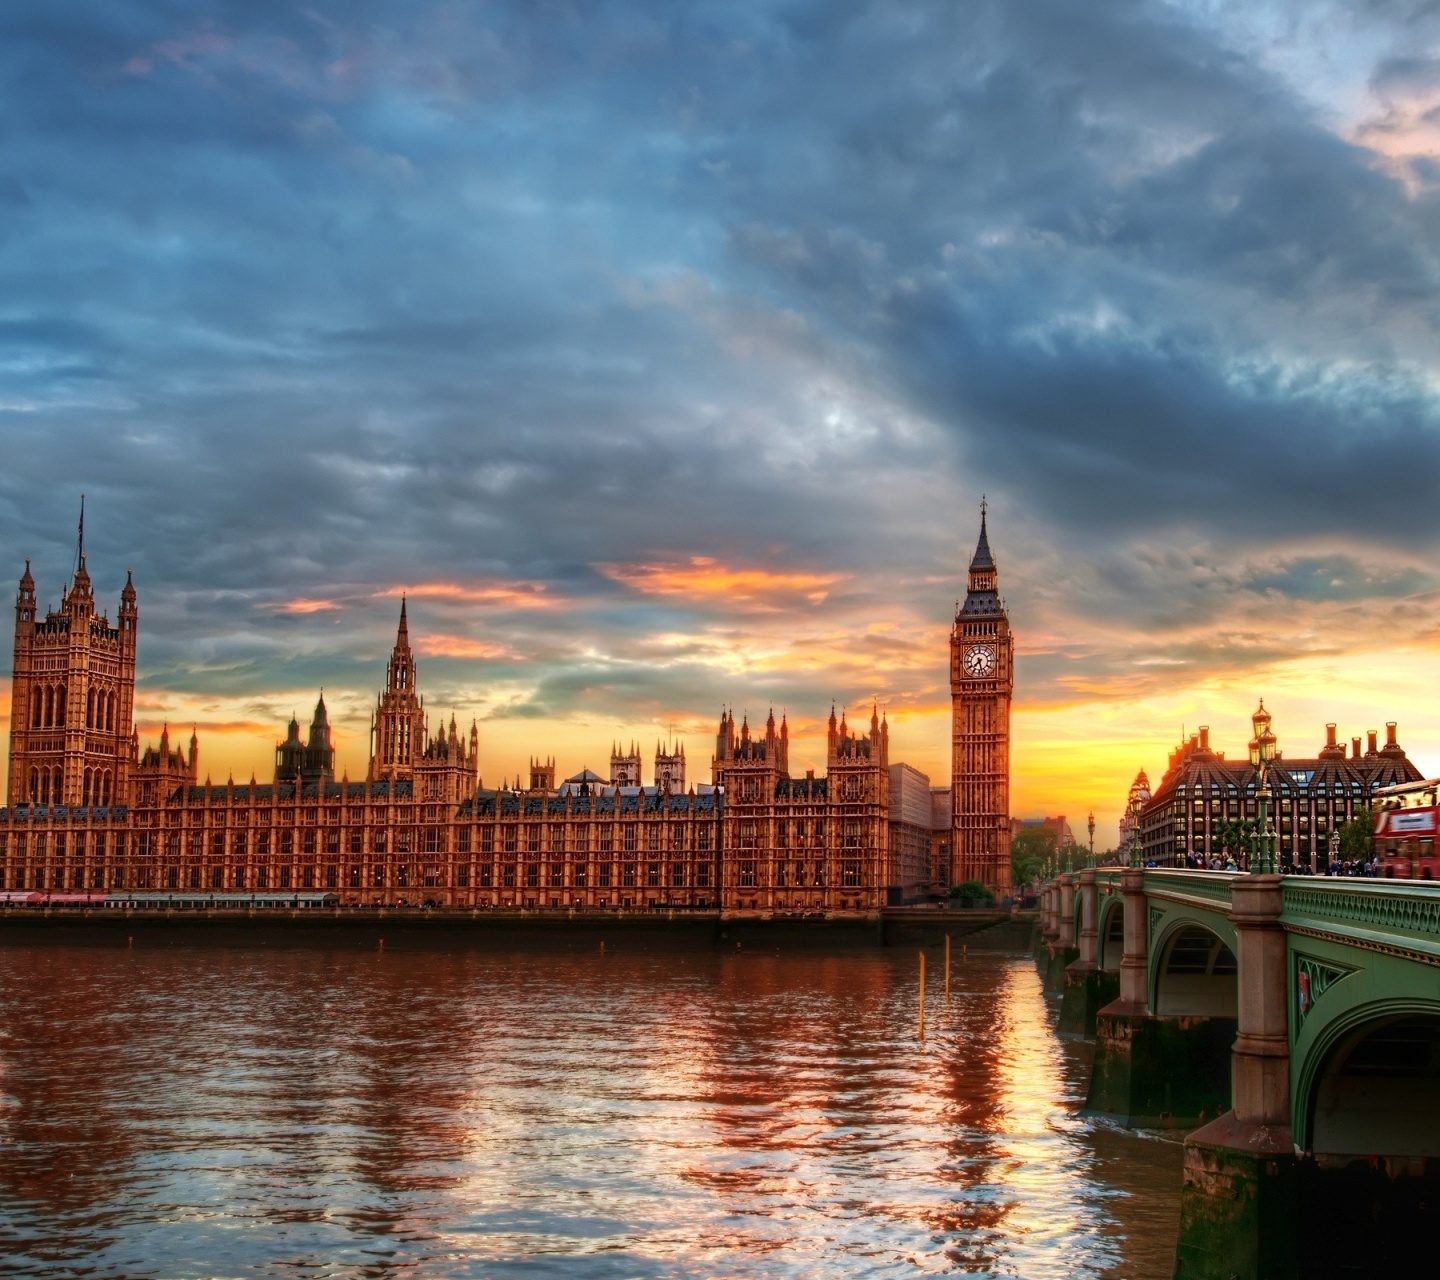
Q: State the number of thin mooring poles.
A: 2